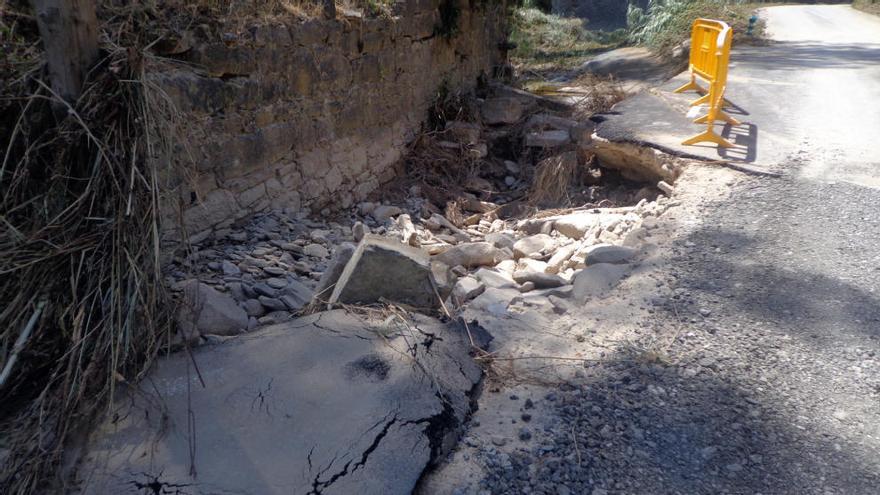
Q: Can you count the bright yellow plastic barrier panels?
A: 2